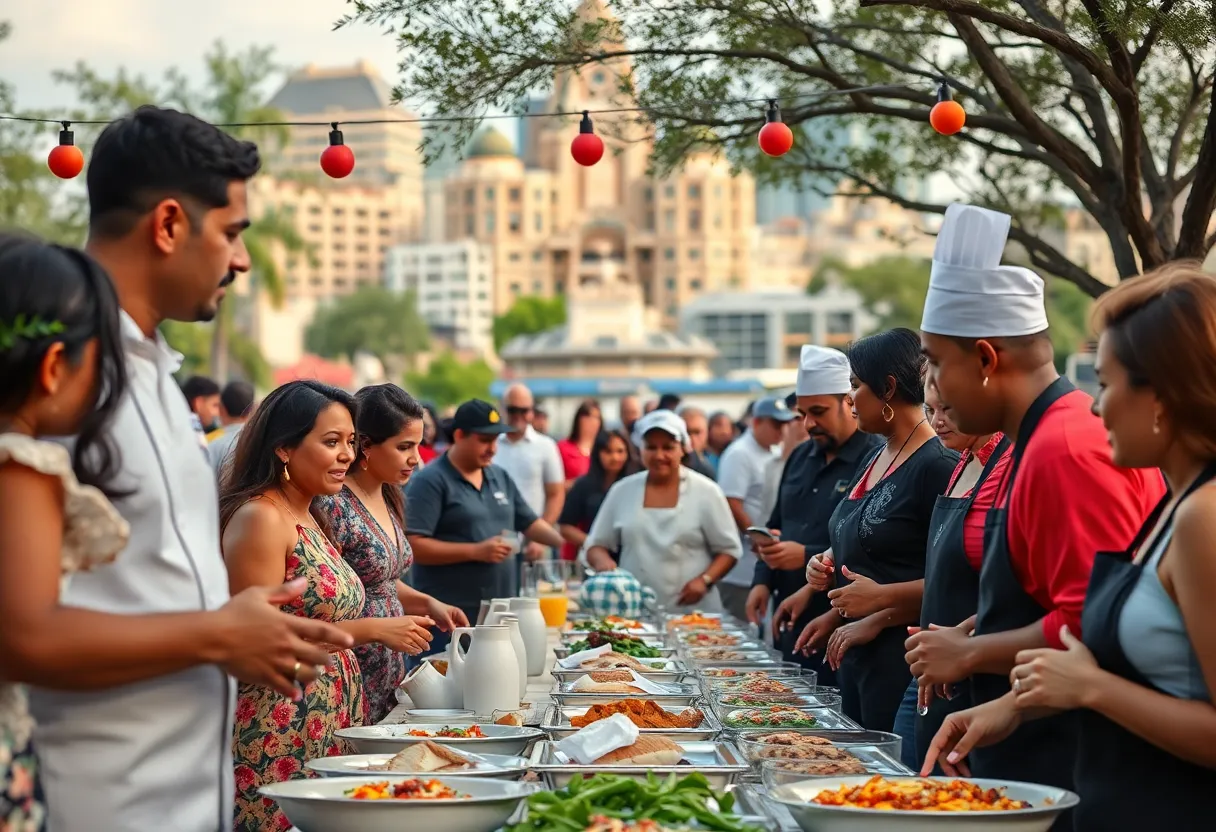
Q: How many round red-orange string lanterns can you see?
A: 5